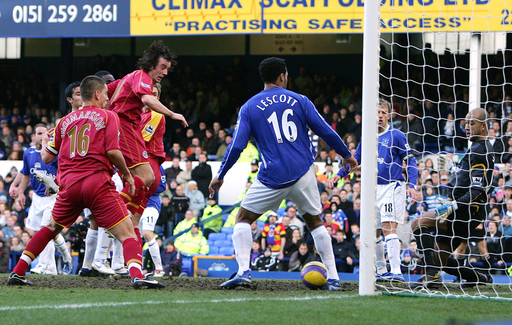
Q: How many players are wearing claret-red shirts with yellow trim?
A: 3